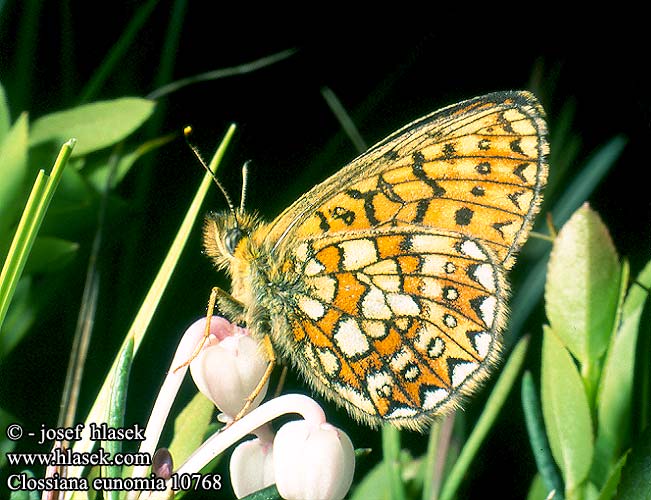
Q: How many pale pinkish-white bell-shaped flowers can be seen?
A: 3